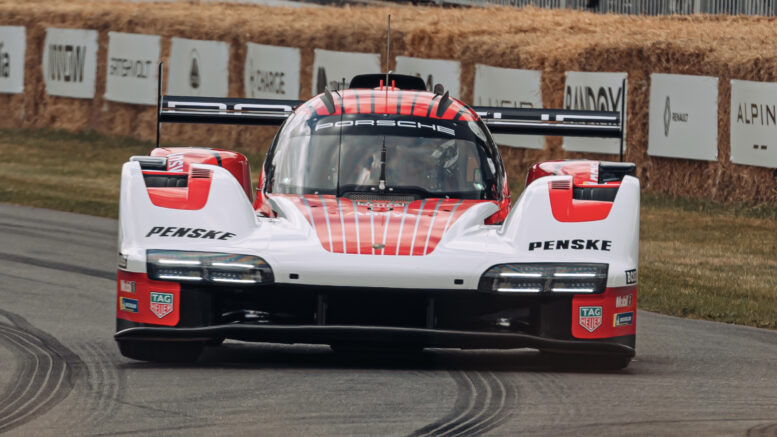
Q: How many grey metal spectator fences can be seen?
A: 1